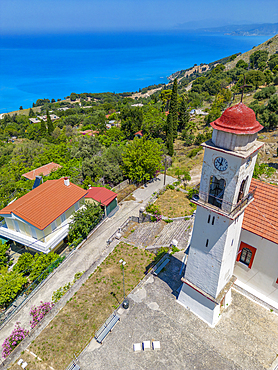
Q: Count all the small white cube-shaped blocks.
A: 3